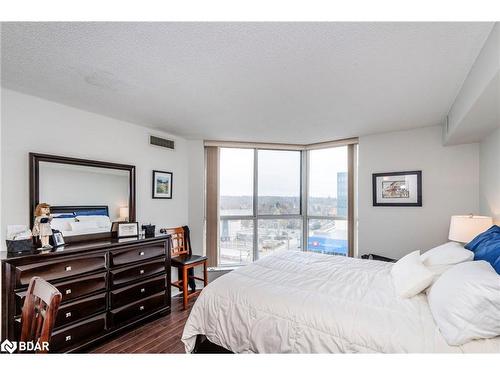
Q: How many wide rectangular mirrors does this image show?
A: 1